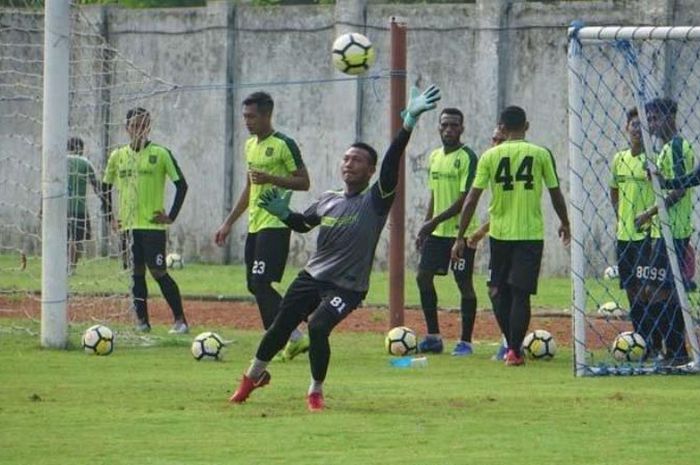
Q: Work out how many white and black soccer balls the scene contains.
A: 9